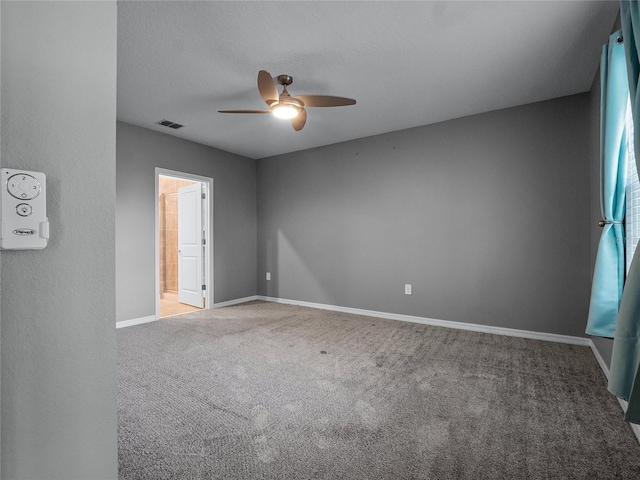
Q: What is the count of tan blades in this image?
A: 4